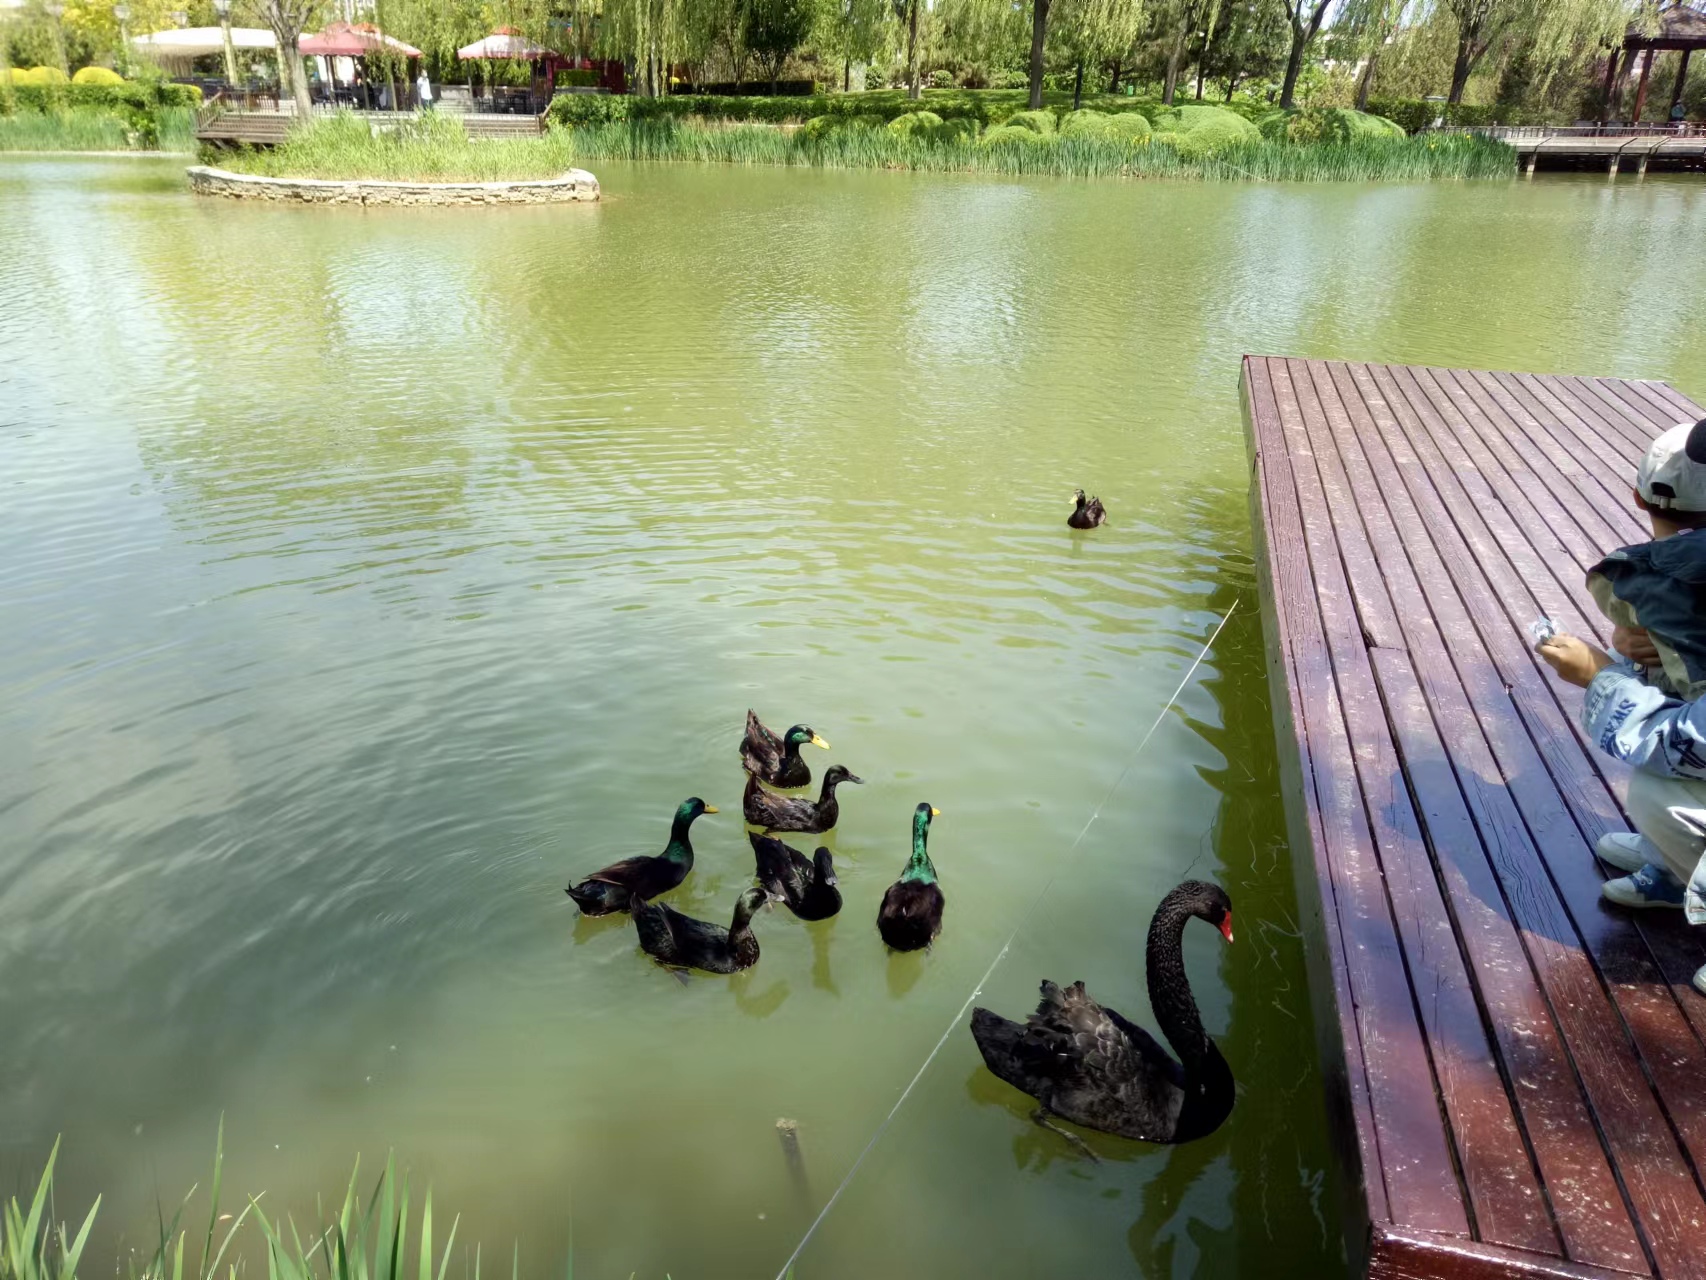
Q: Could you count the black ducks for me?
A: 7